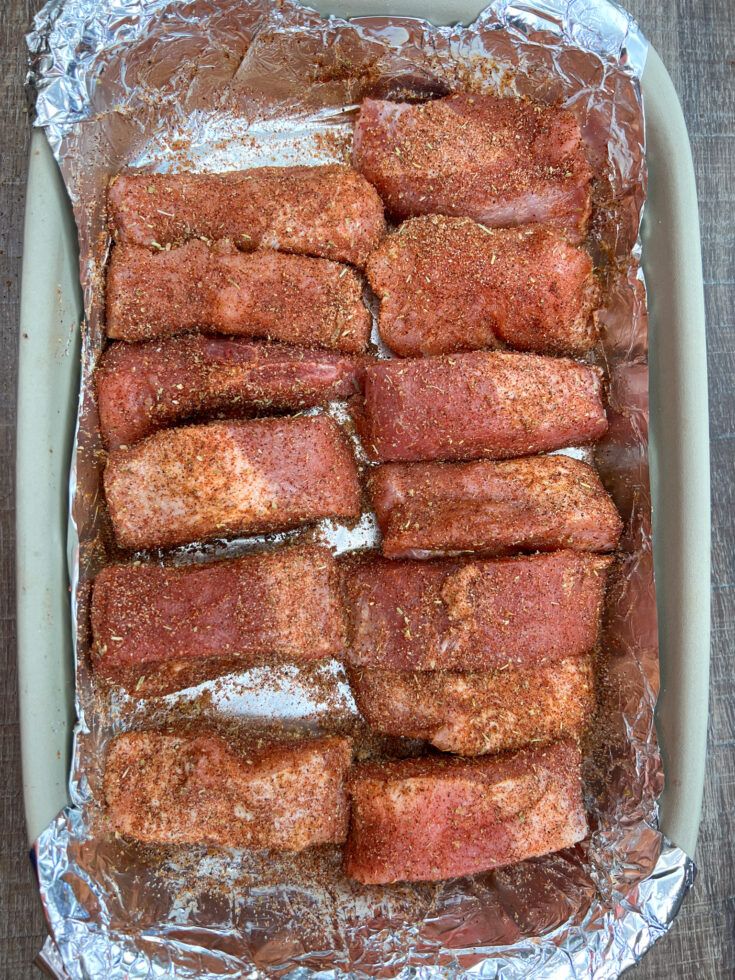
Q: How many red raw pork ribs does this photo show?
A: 13